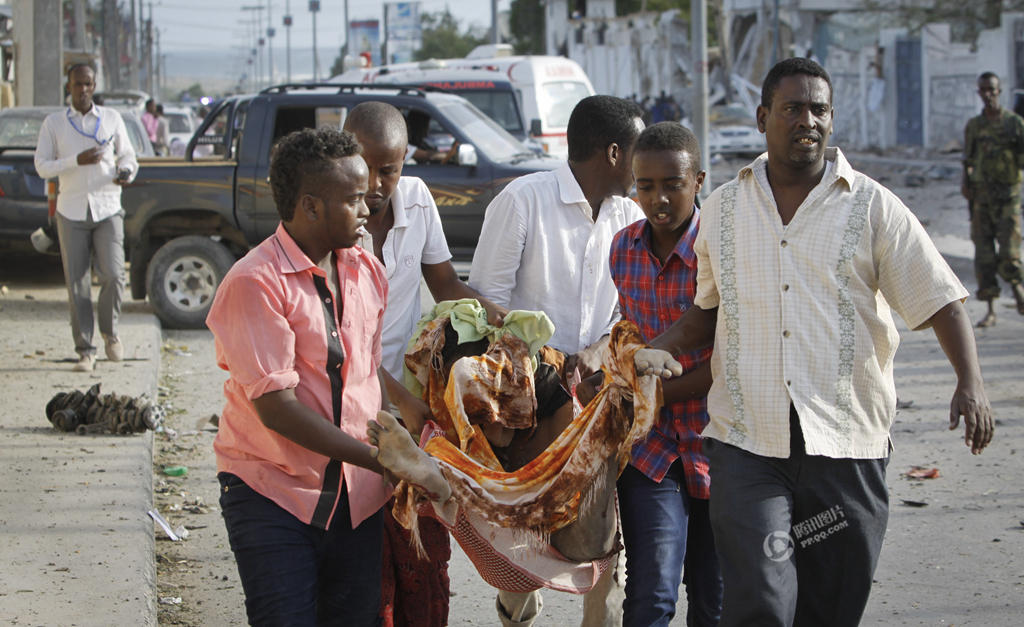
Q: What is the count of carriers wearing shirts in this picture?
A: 5